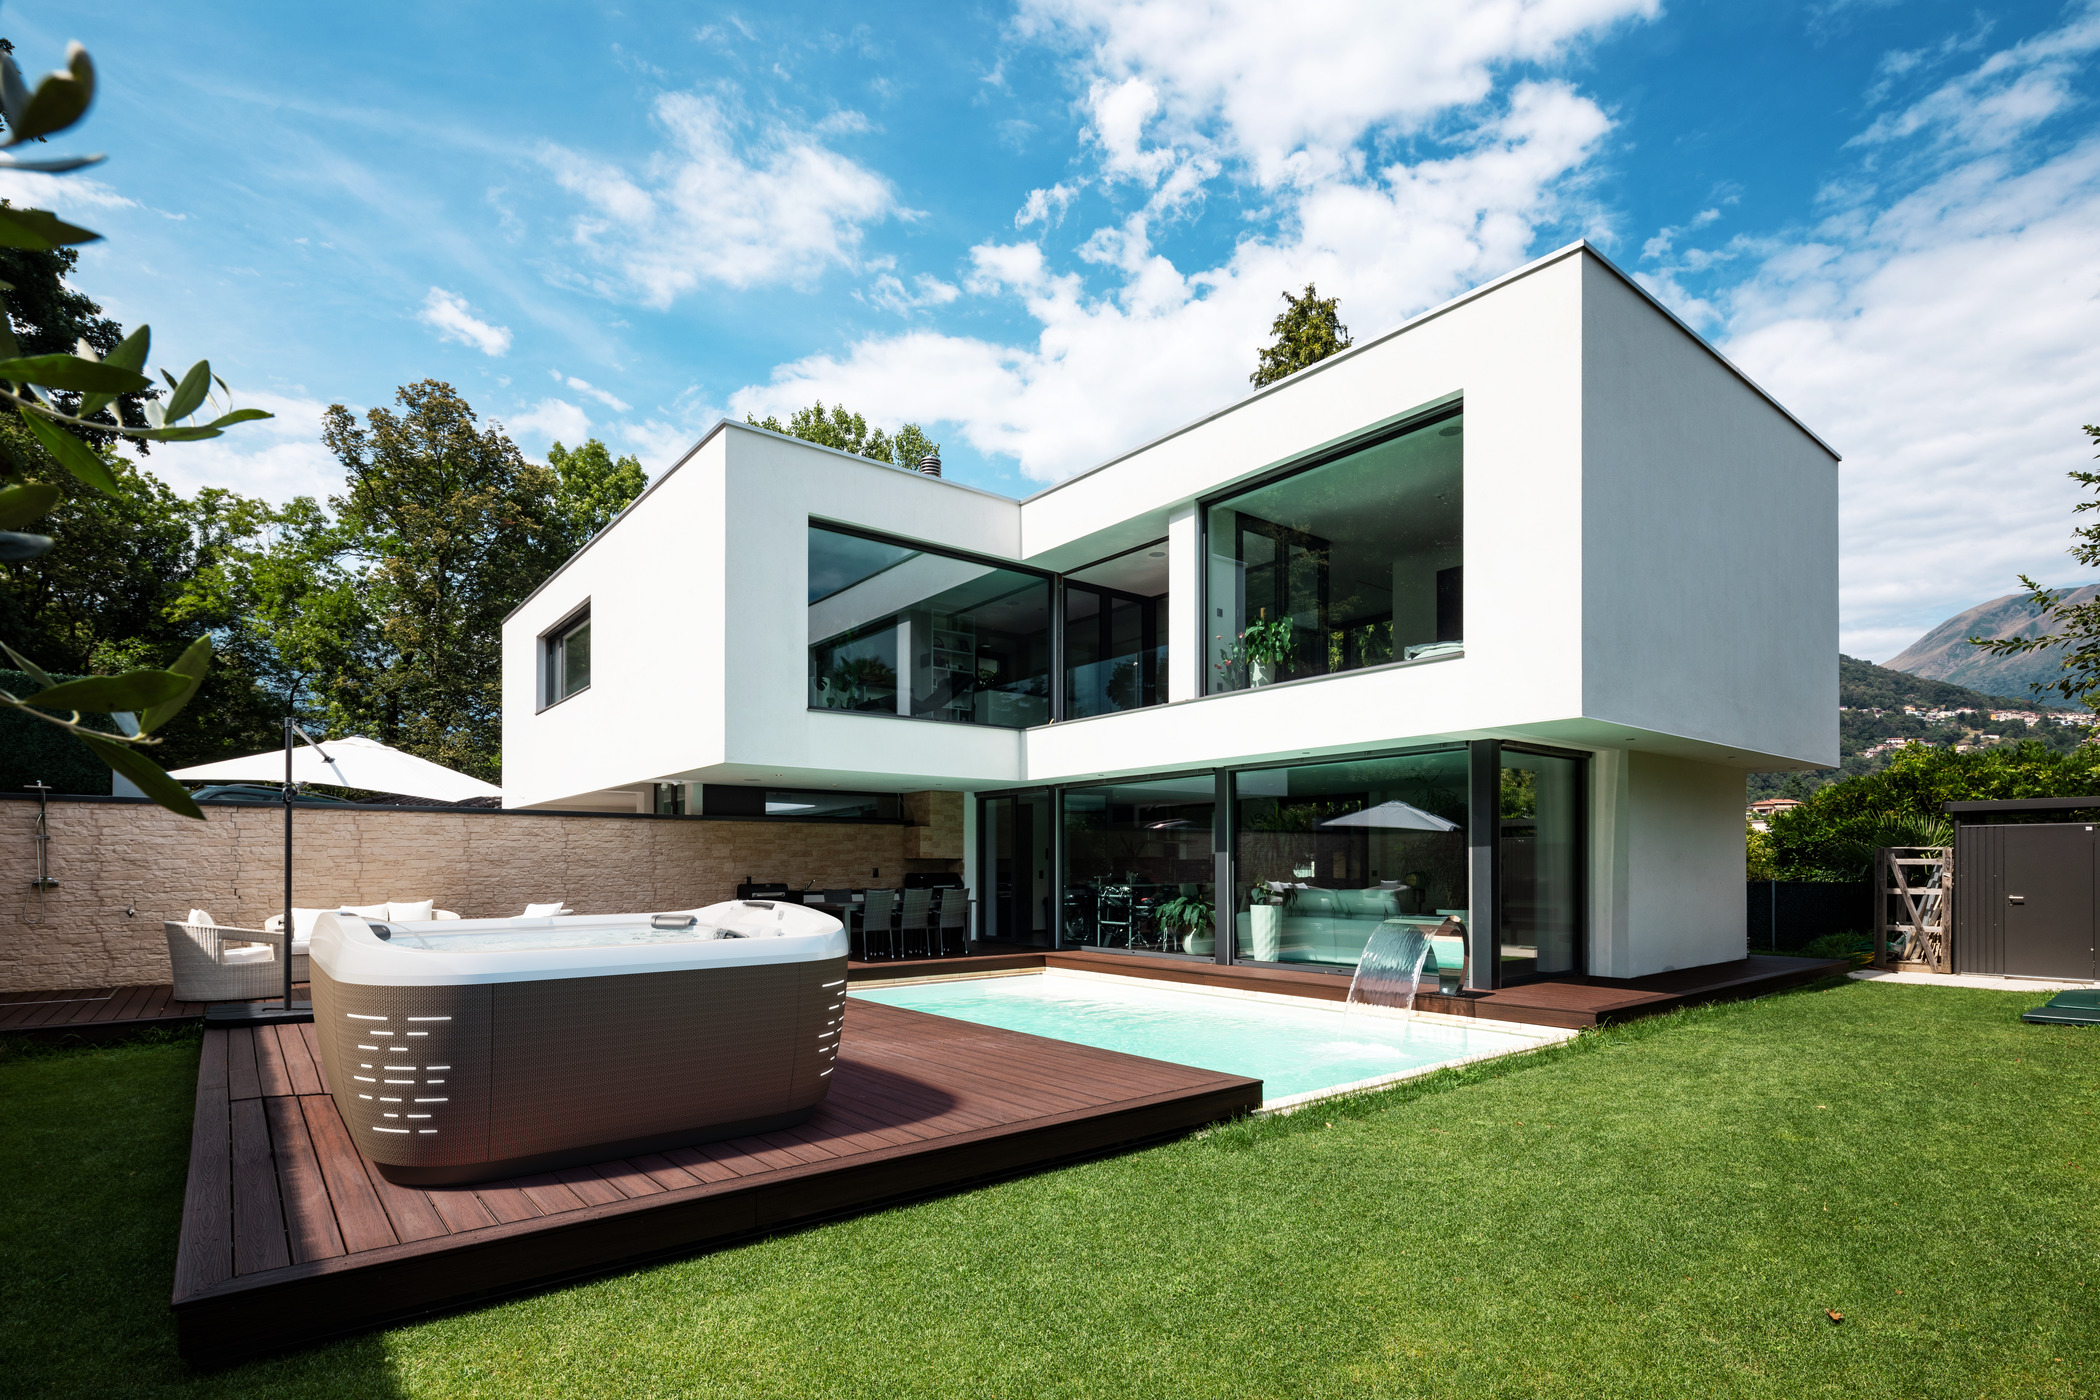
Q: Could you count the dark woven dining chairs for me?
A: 6